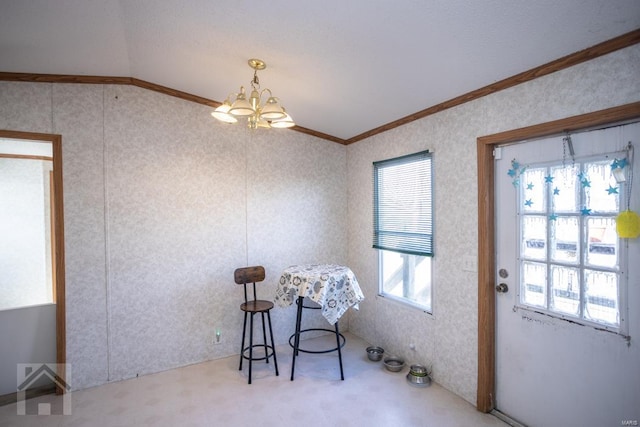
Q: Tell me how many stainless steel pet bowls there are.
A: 3